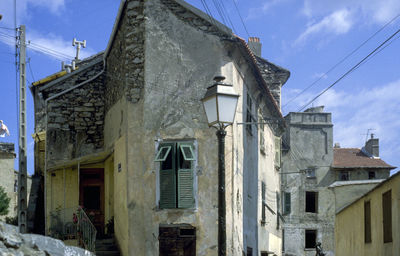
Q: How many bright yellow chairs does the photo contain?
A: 0